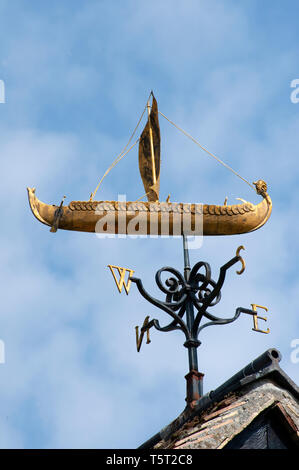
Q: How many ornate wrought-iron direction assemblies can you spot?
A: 1